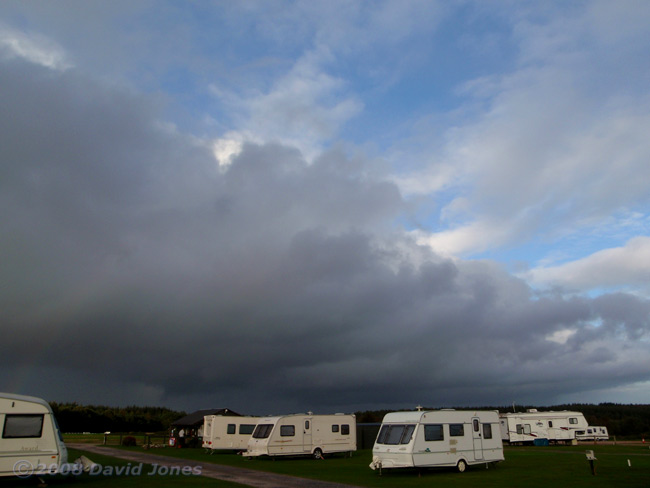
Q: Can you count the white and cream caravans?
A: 6